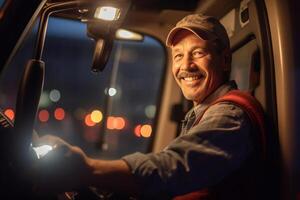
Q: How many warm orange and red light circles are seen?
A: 9